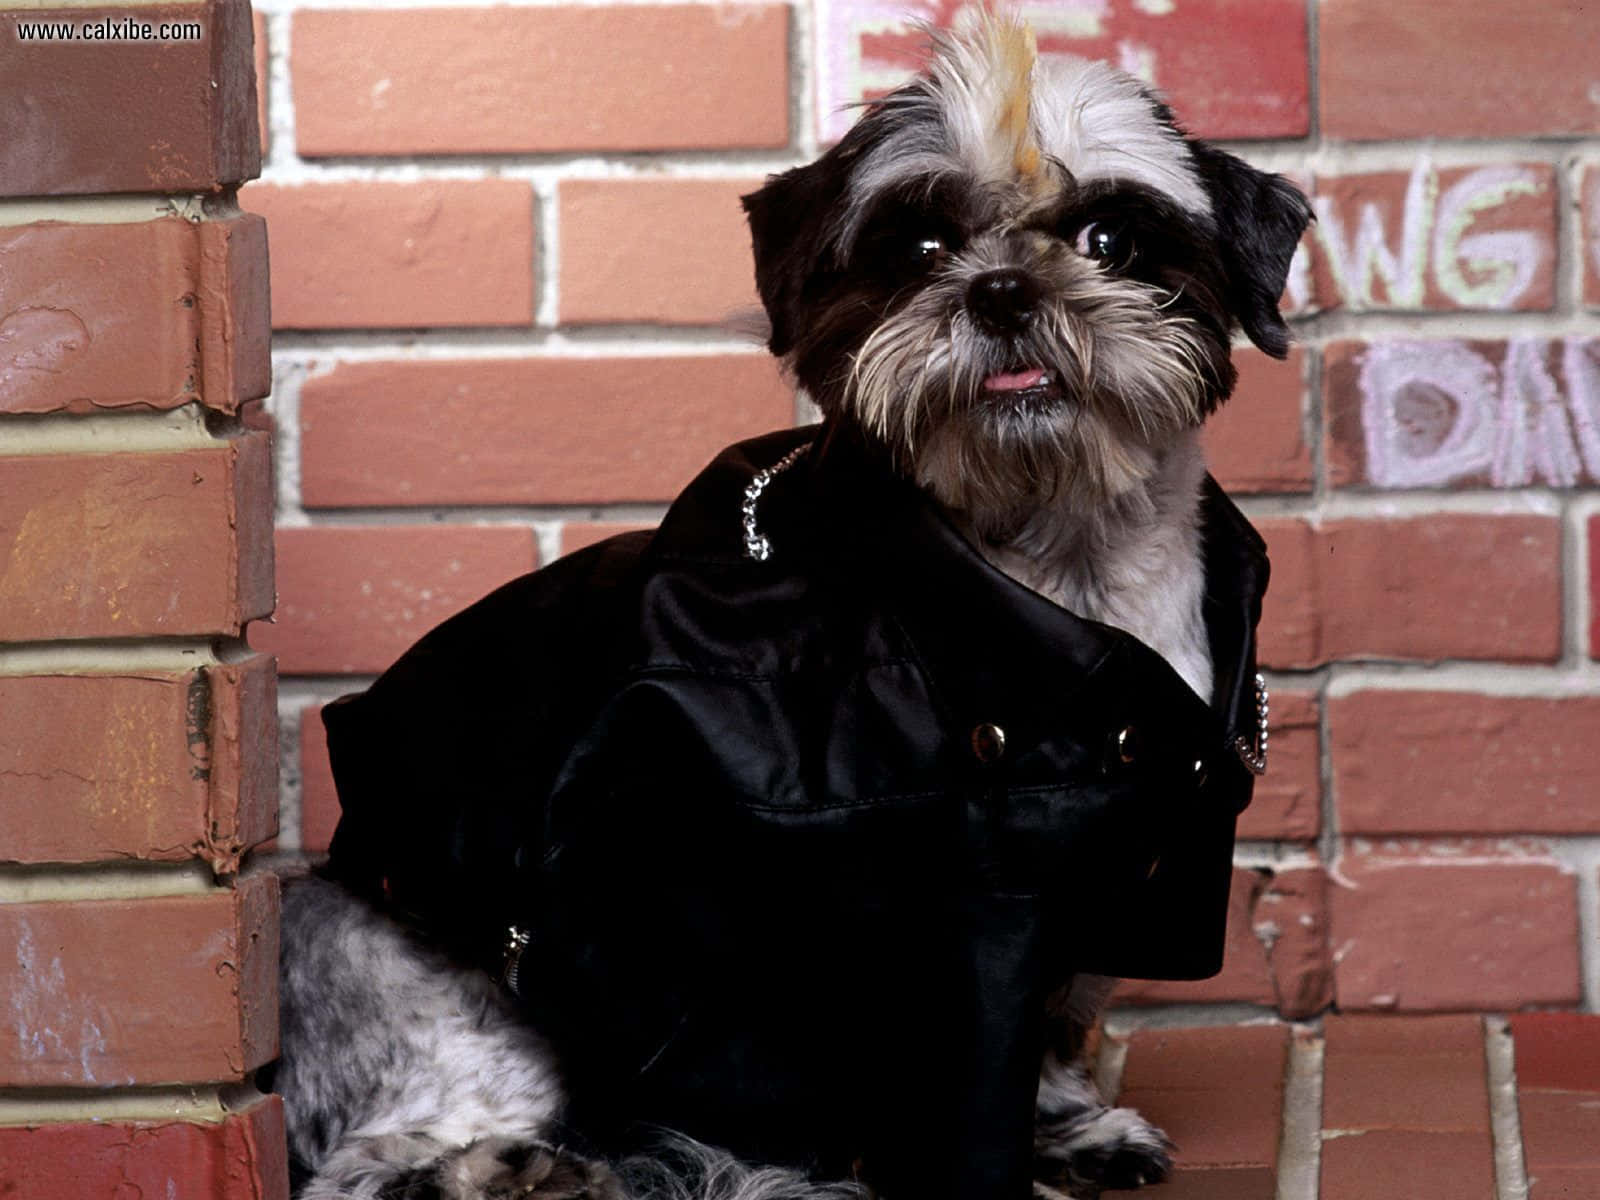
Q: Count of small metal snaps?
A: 3